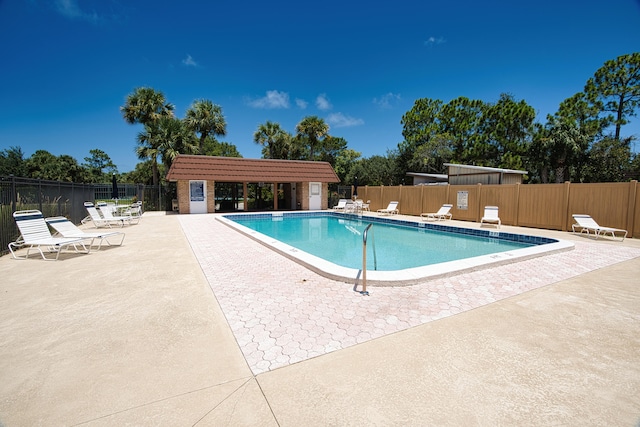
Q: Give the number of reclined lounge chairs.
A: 9